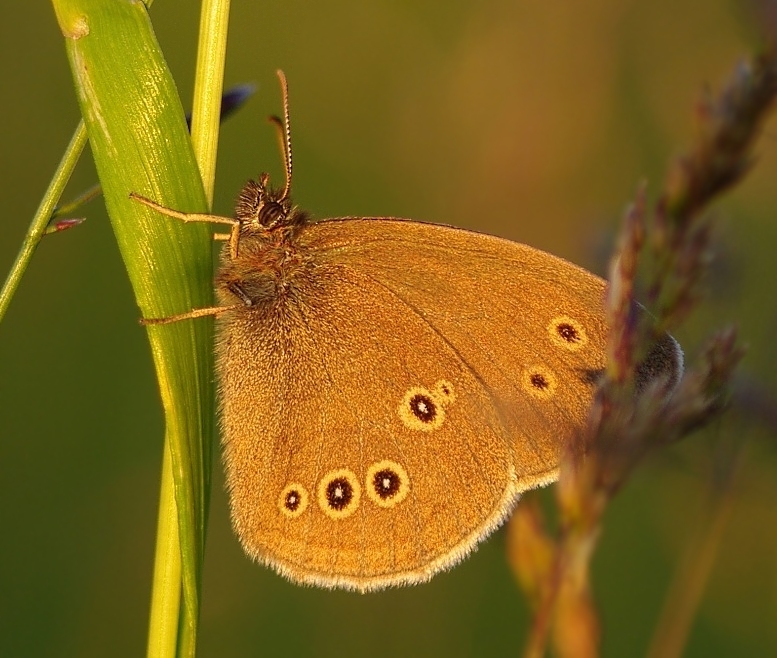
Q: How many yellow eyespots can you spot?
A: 7